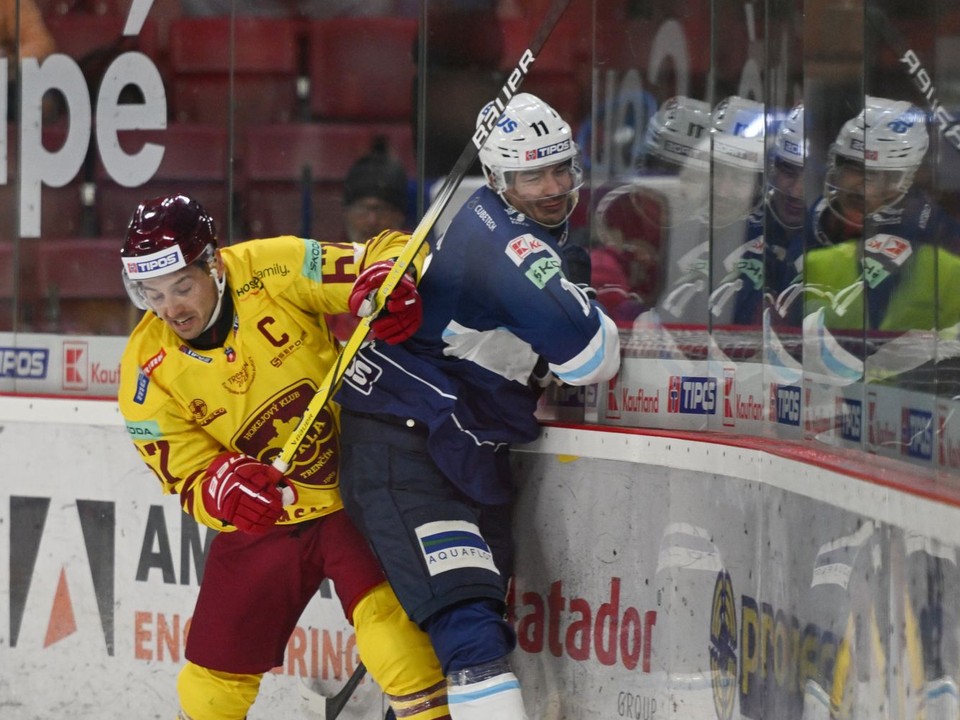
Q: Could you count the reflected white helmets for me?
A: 4